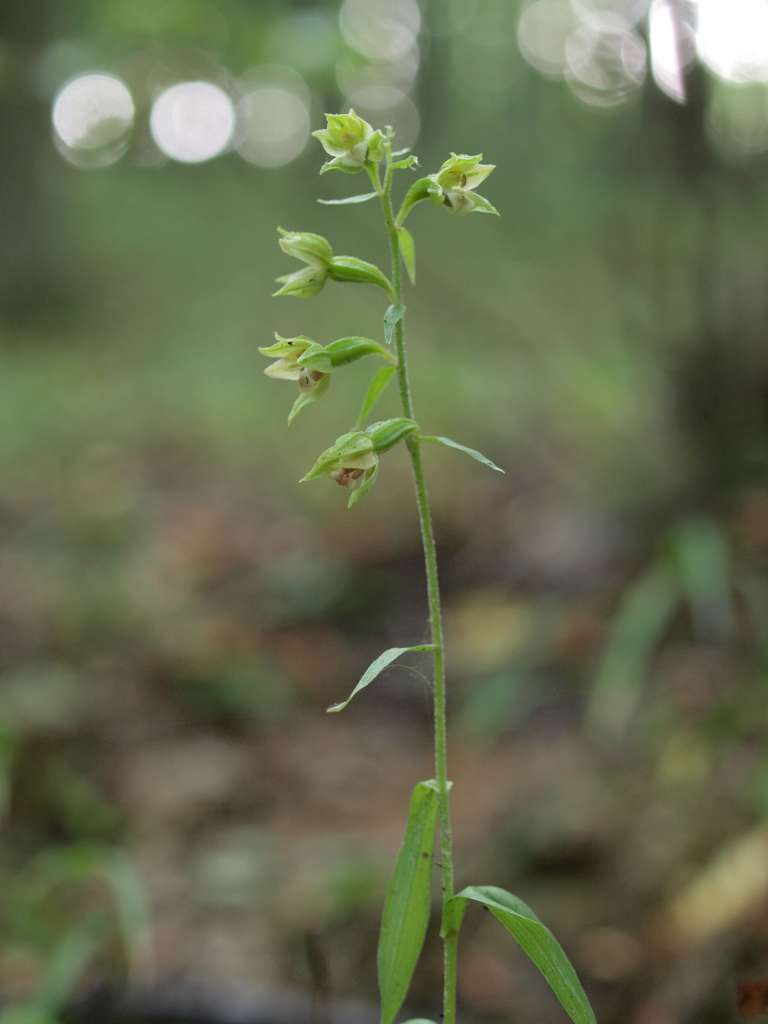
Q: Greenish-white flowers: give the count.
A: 5